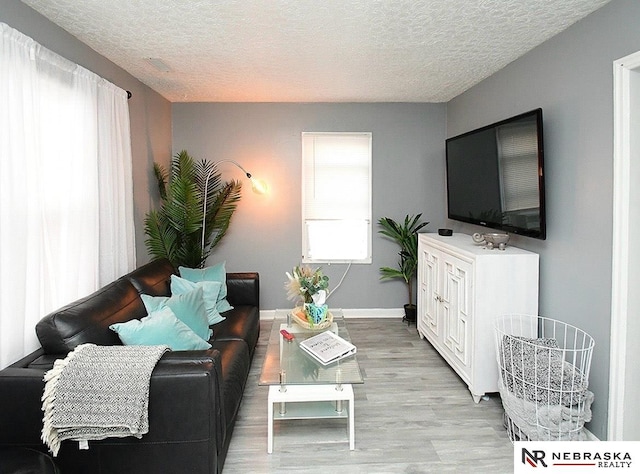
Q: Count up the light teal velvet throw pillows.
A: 4